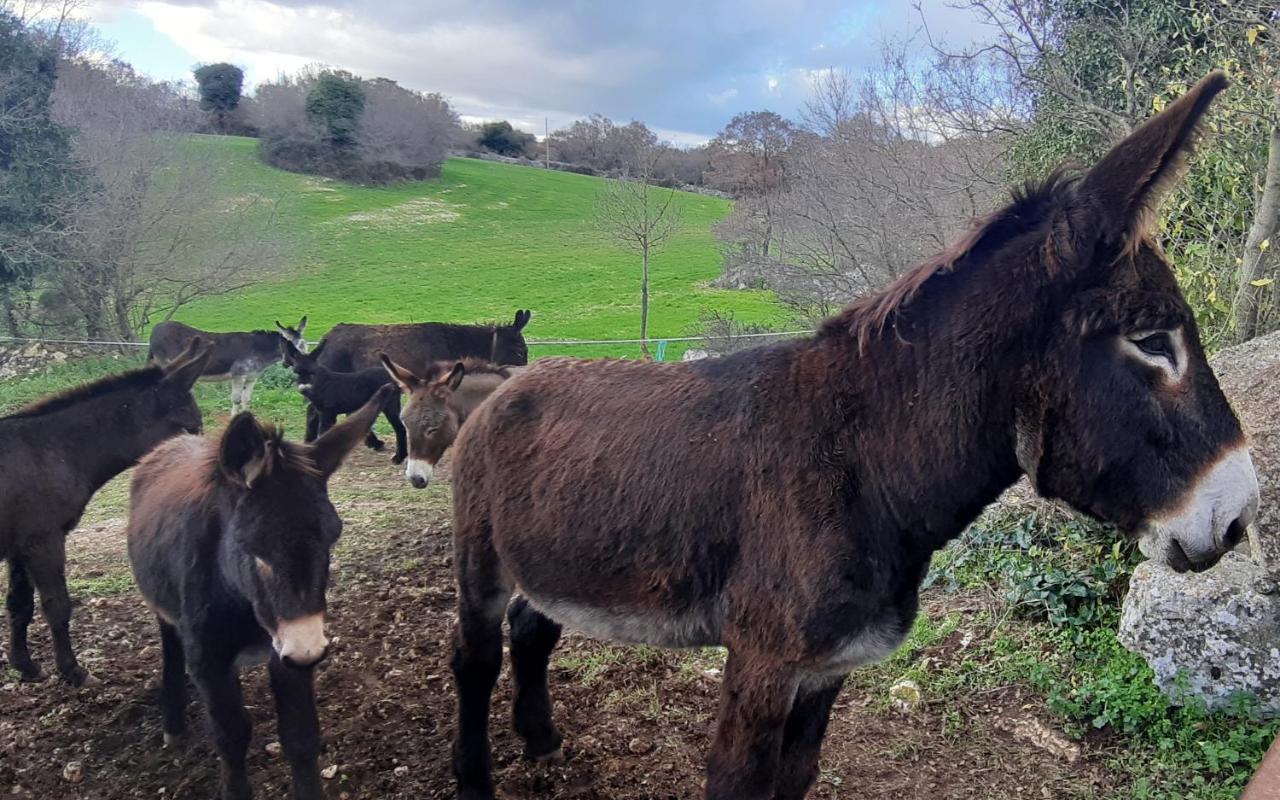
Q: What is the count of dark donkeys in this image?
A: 6